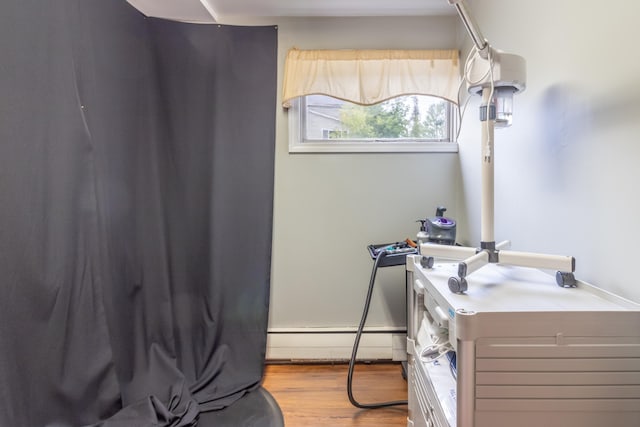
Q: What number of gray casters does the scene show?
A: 3